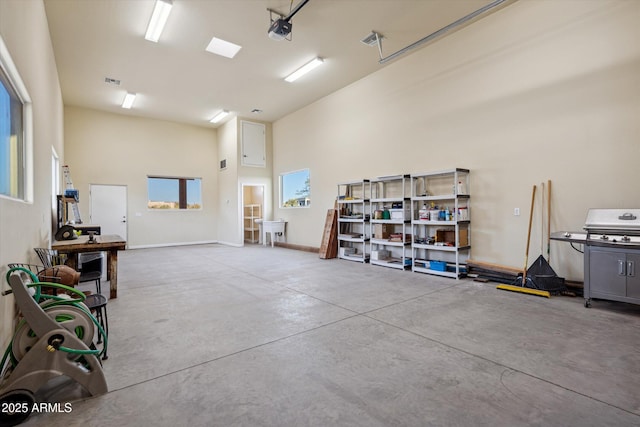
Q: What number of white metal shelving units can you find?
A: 3